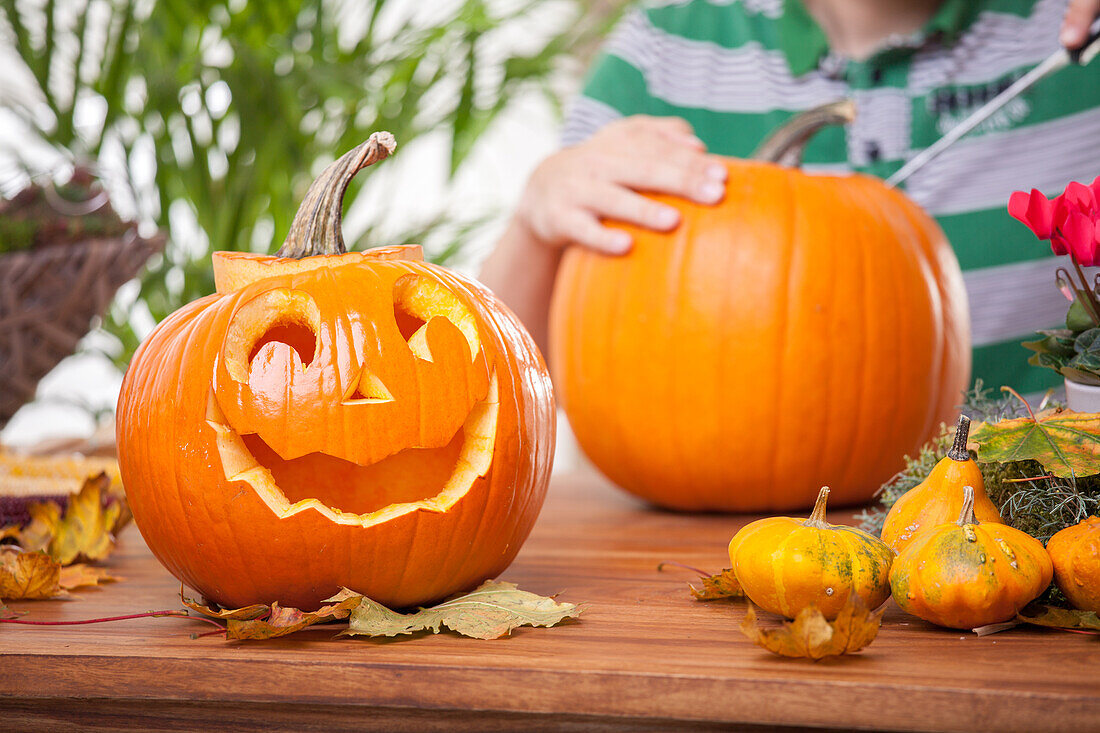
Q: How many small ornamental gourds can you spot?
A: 4